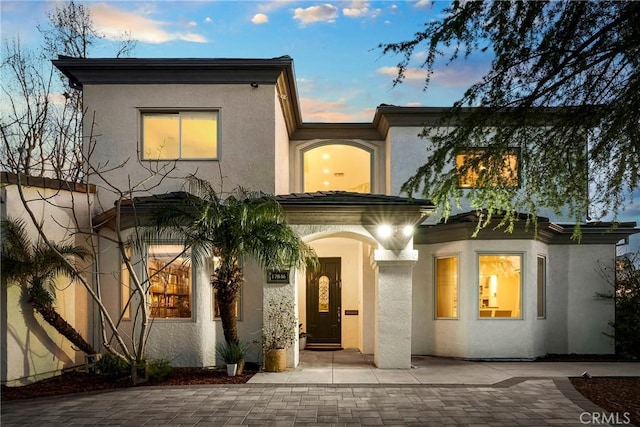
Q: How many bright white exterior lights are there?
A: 2